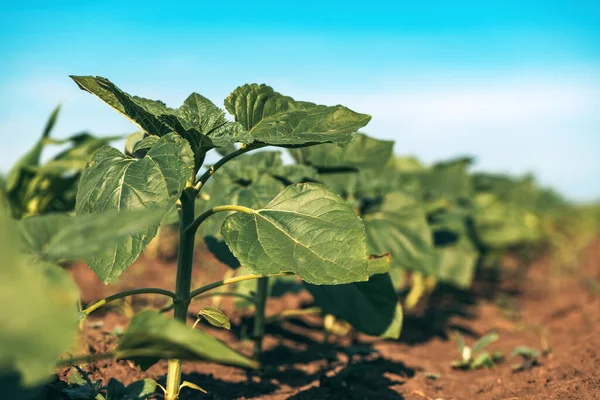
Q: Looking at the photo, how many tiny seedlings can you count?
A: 2